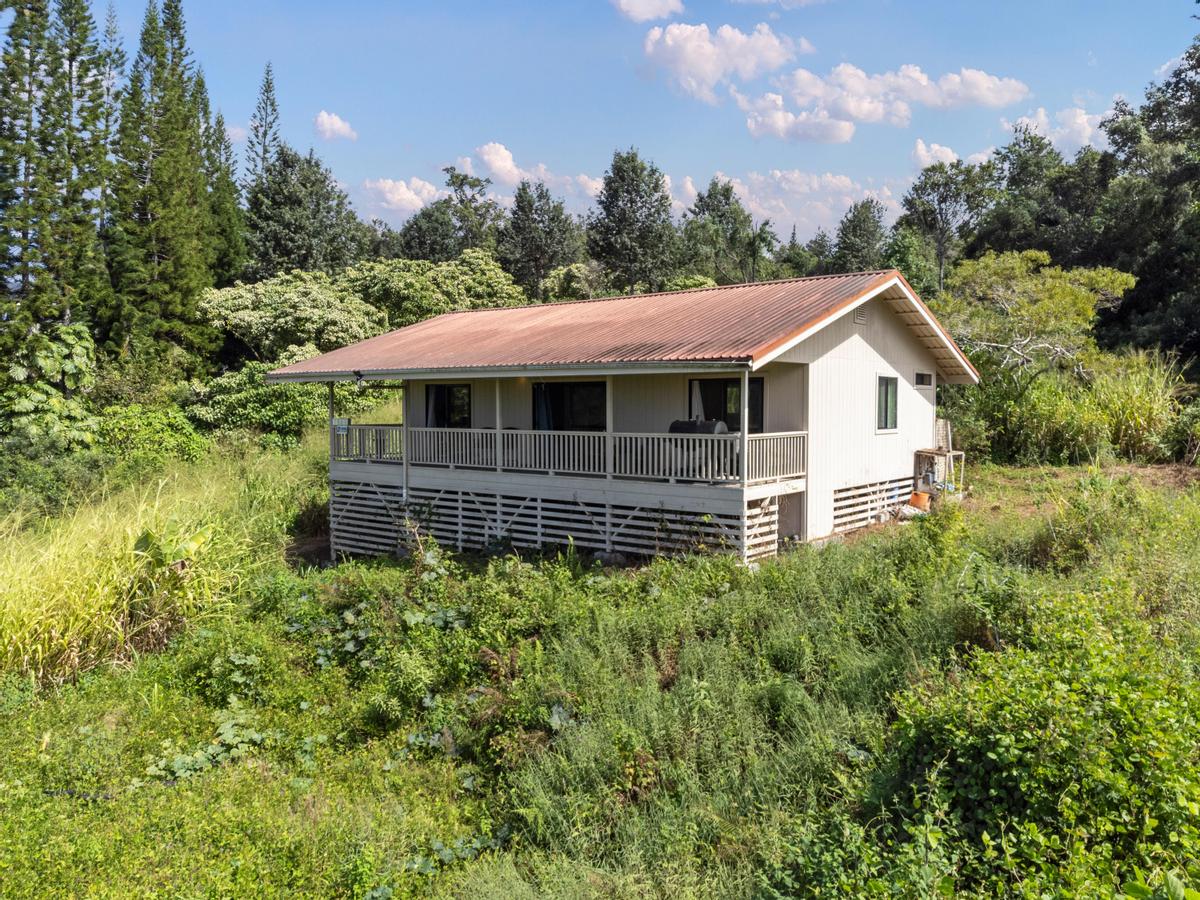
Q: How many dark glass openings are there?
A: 5